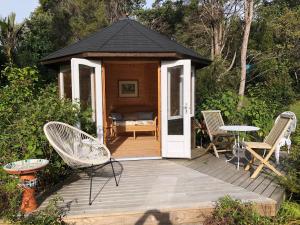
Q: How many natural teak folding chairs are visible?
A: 2